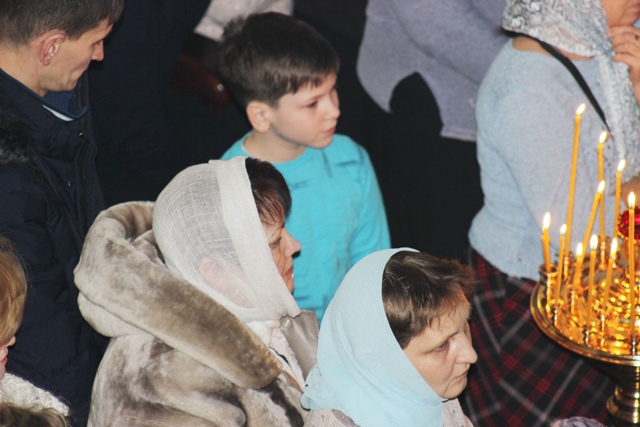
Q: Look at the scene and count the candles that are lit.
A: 10